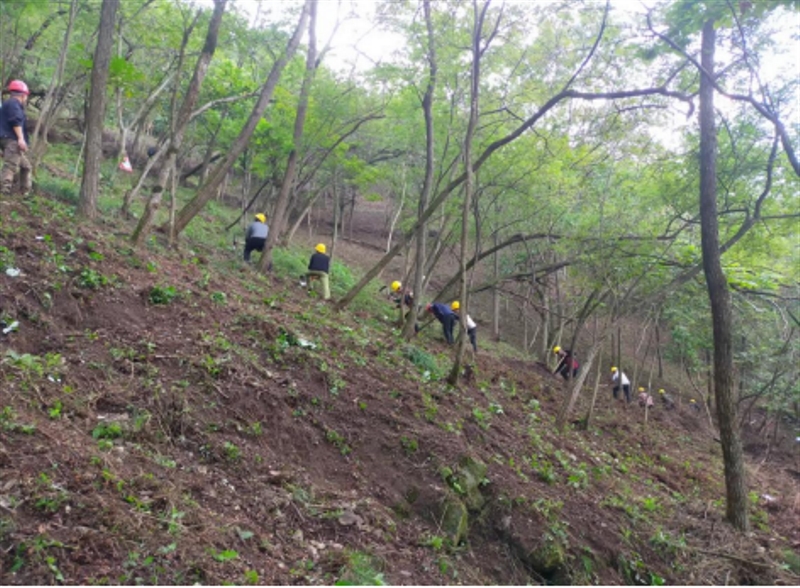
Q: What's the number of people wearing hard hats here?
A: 11